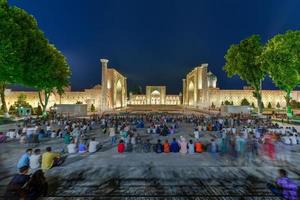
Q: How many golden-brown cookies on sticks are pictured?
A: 0